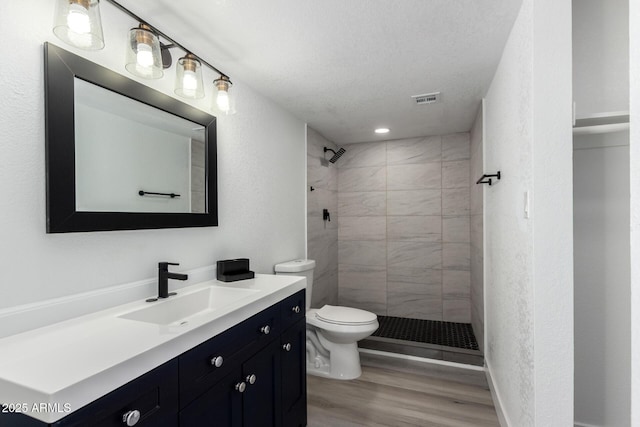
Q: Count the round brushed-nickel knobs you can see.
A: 7